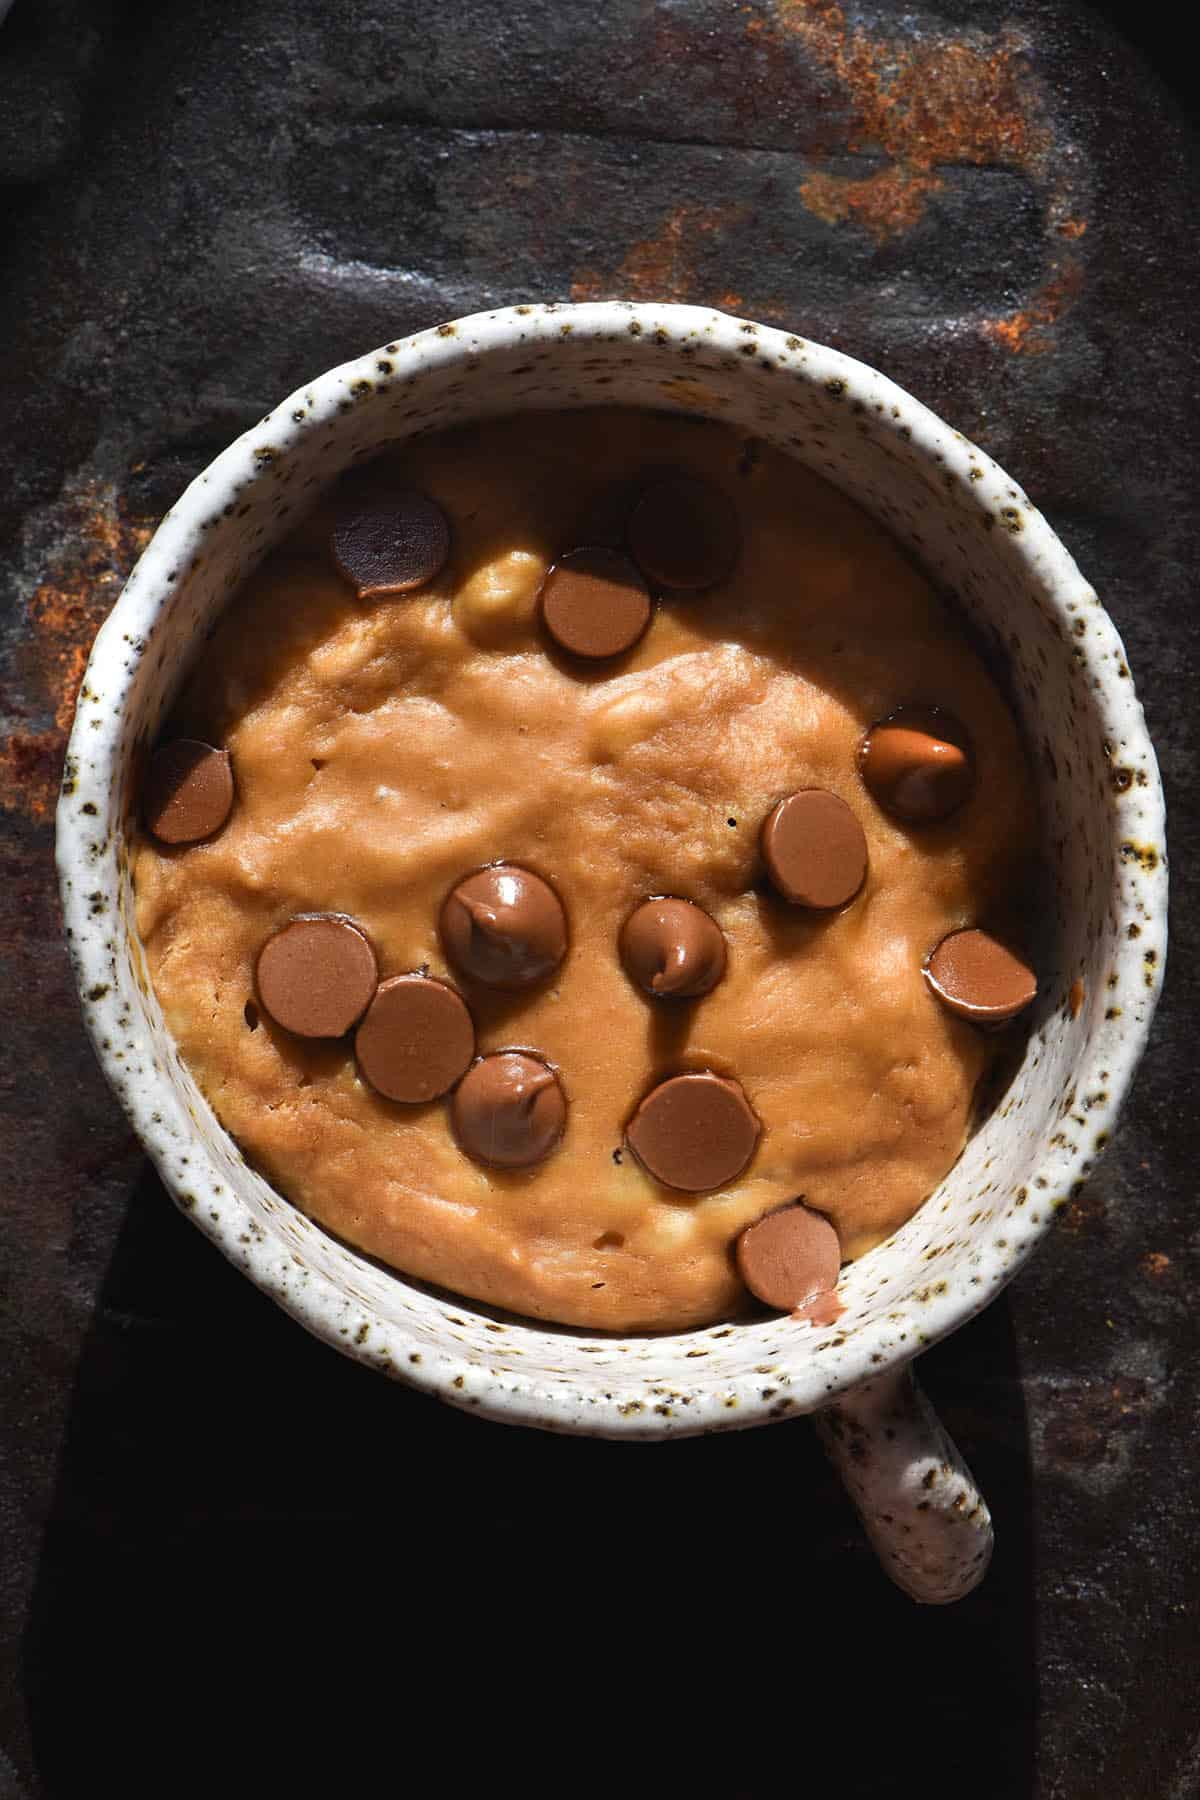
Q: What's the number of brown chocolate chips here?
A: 14